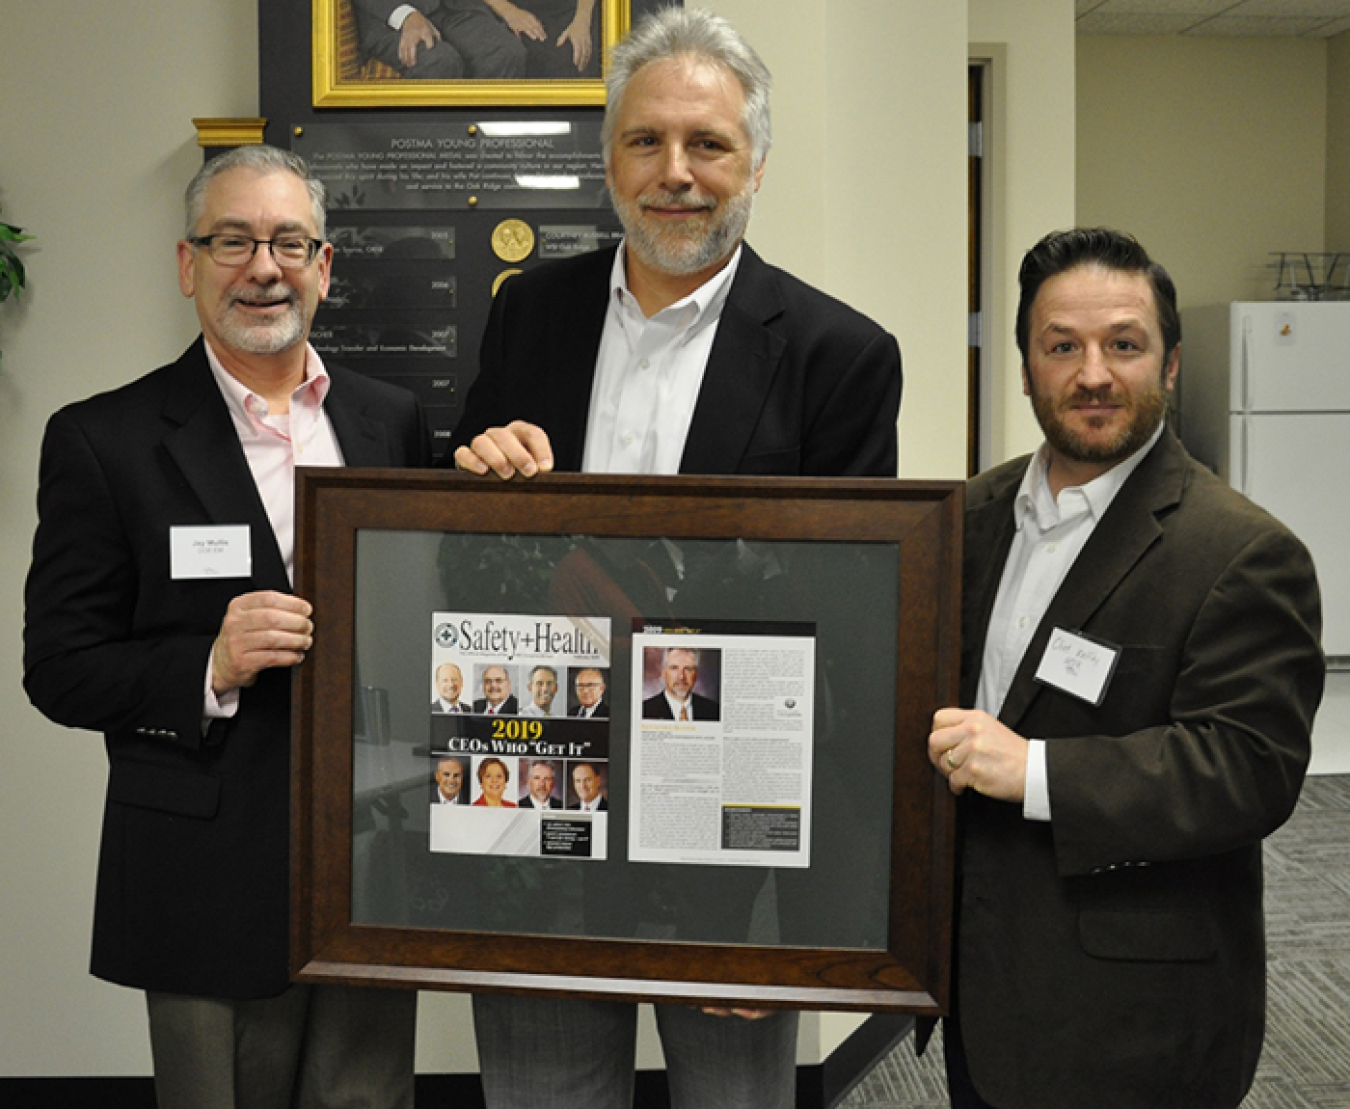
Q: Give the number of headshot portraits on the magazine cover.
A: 8